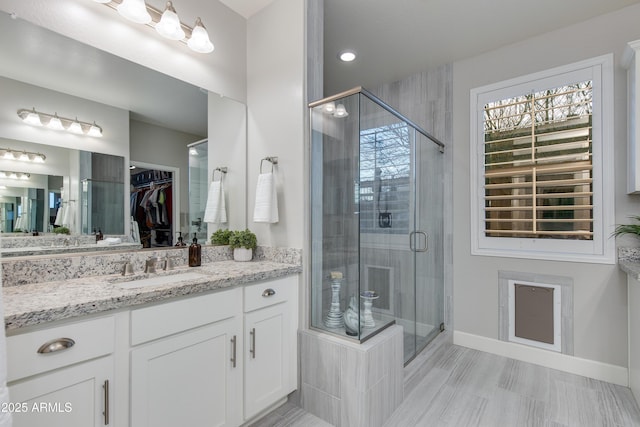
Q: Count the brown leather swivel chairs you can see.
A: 0